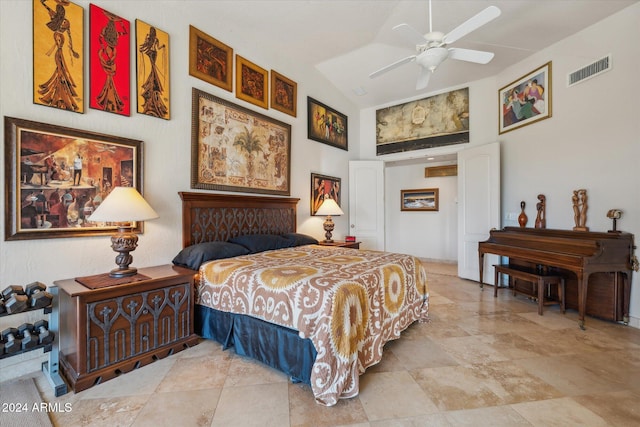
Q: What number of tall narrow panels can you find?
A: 3